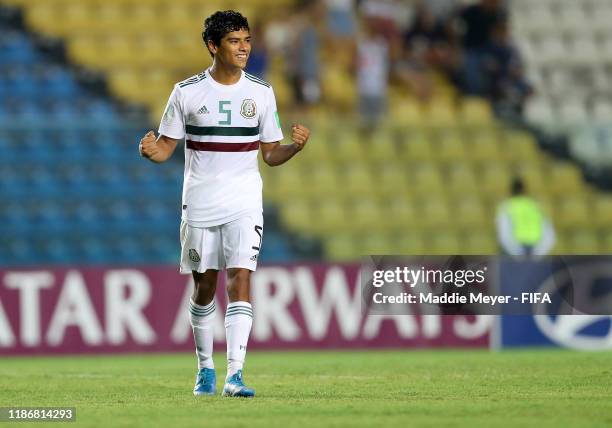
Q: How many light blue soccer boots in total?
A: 2